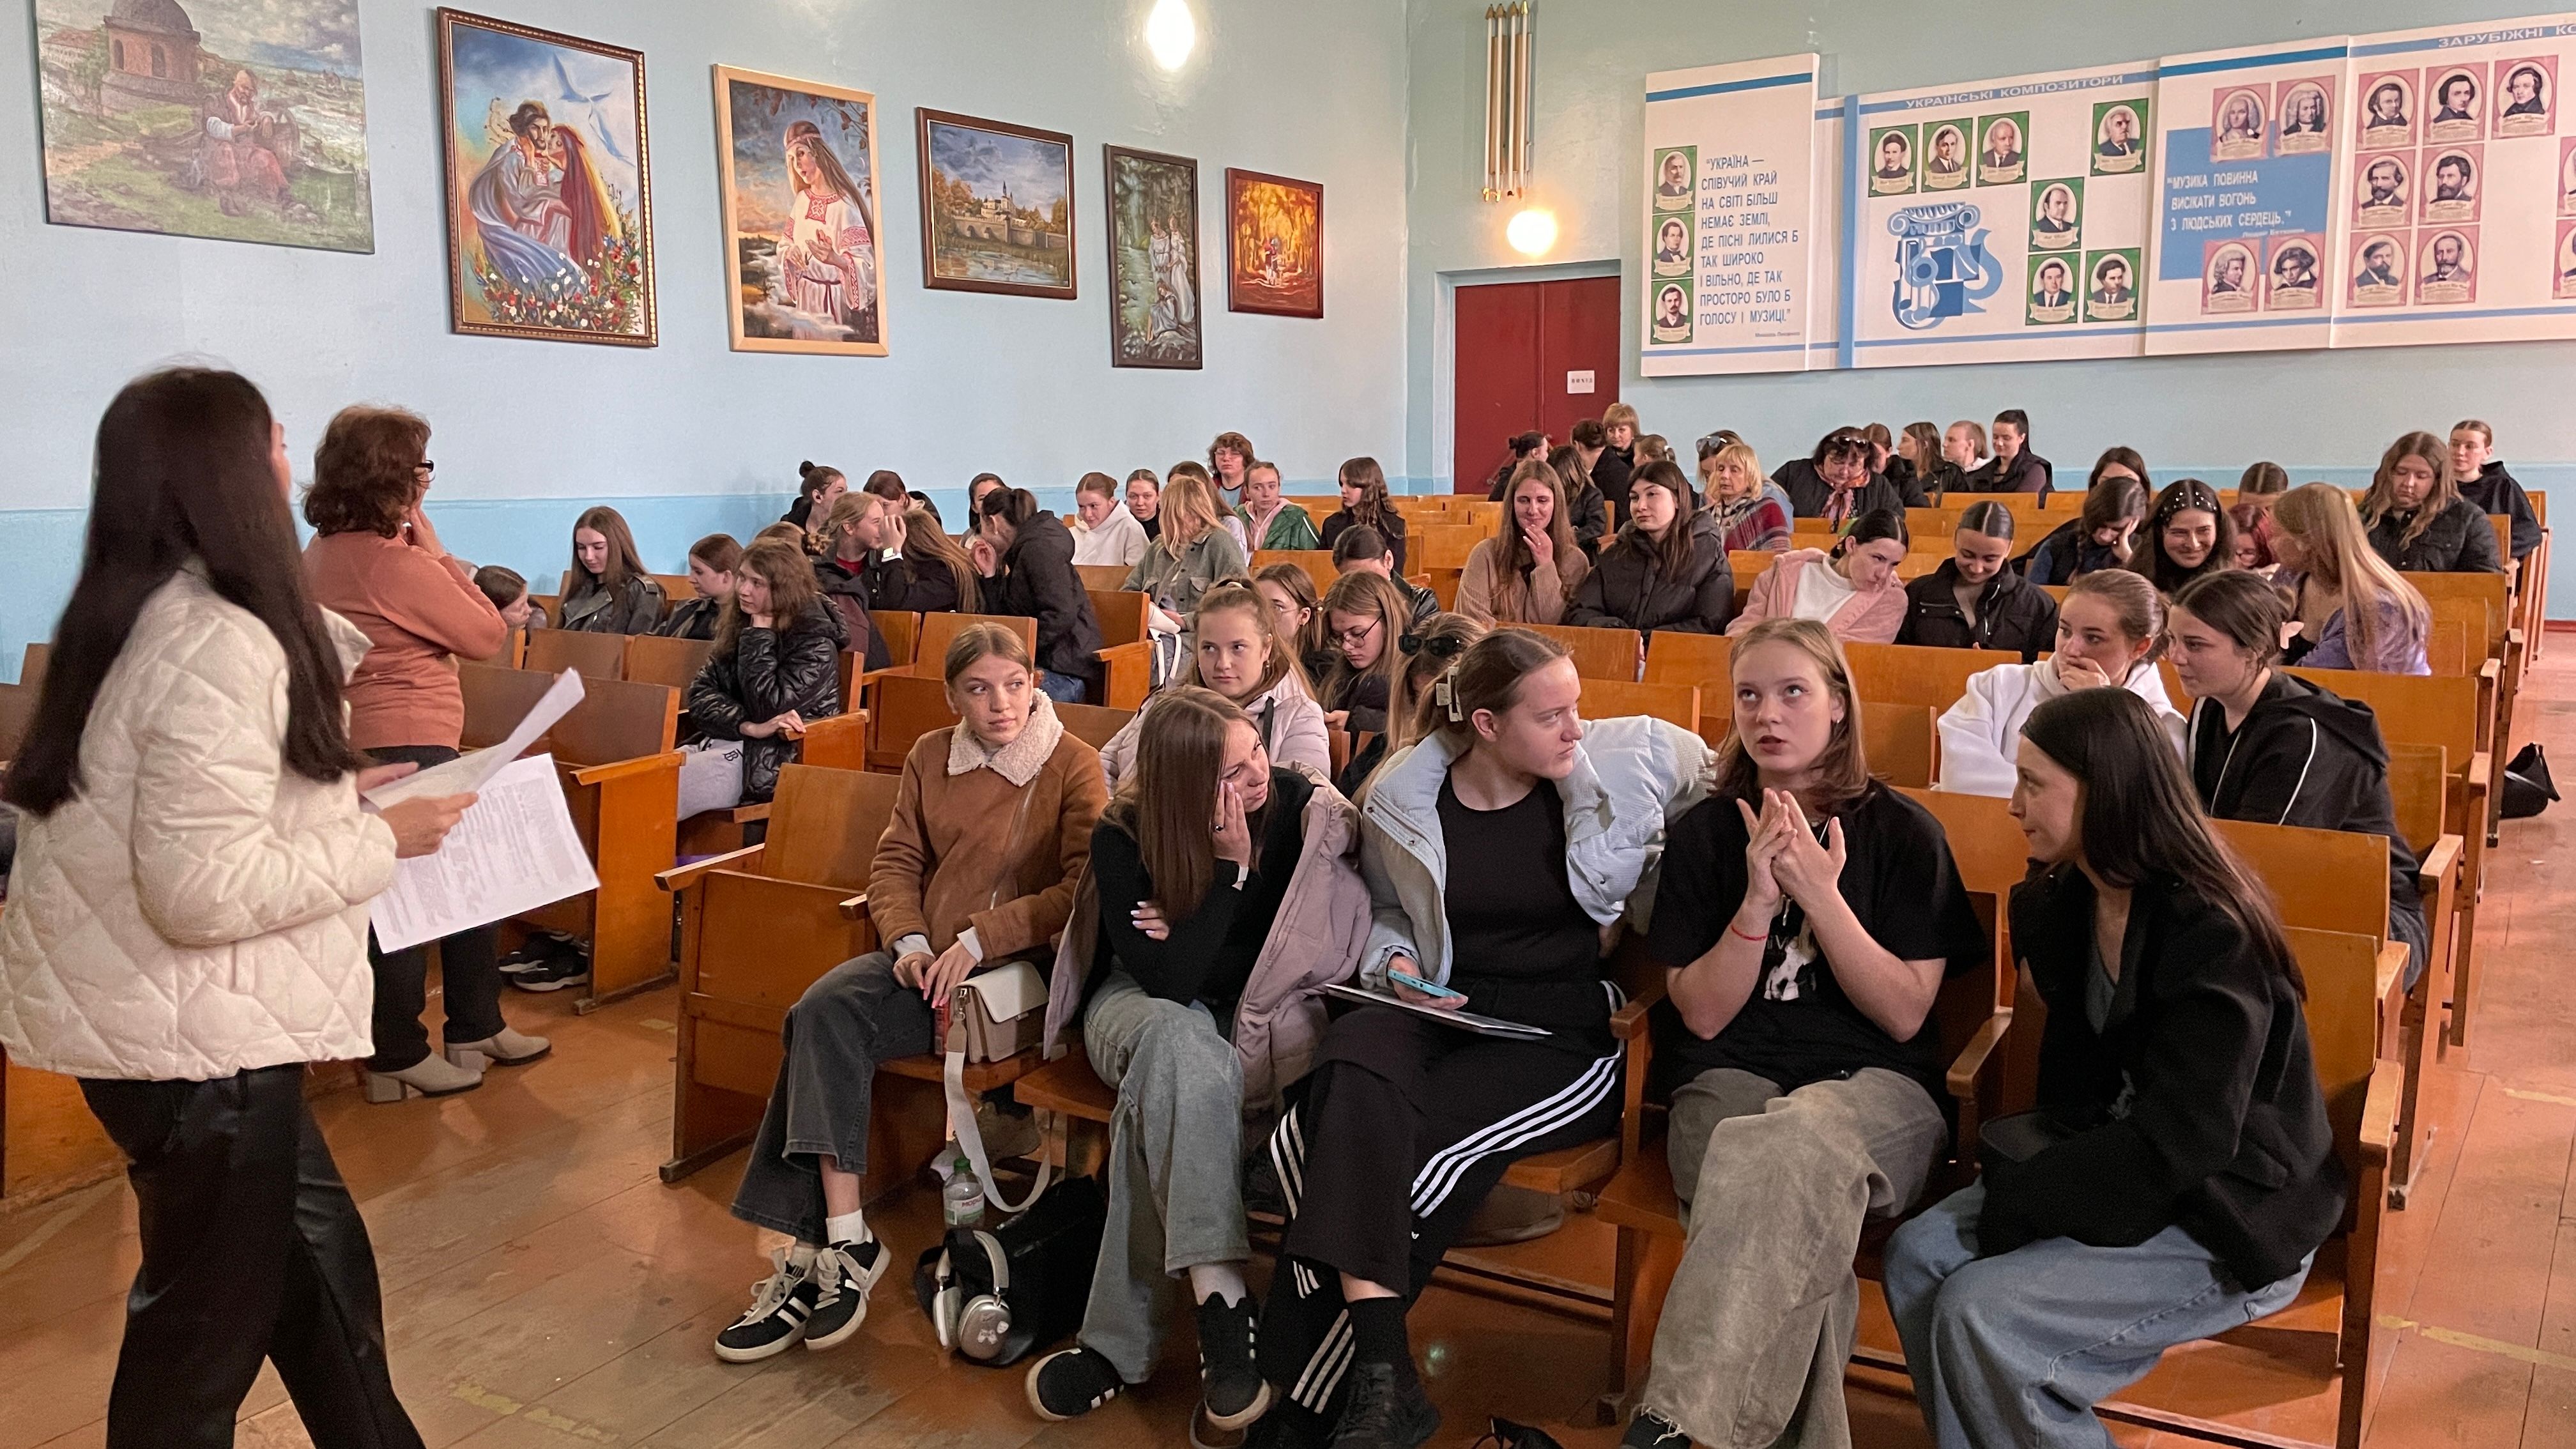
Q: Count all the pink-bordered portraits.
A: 13